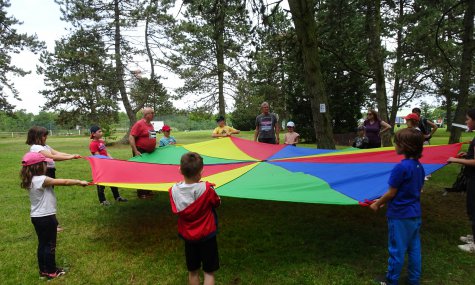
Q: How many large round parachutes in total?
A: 1